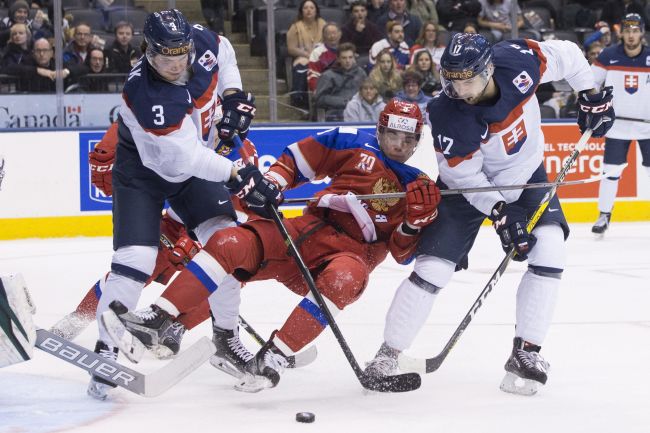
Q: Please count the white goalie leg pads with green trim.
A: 1